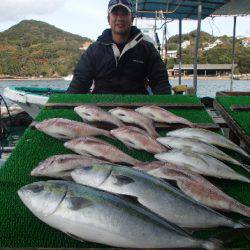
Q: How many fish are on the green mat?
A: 13